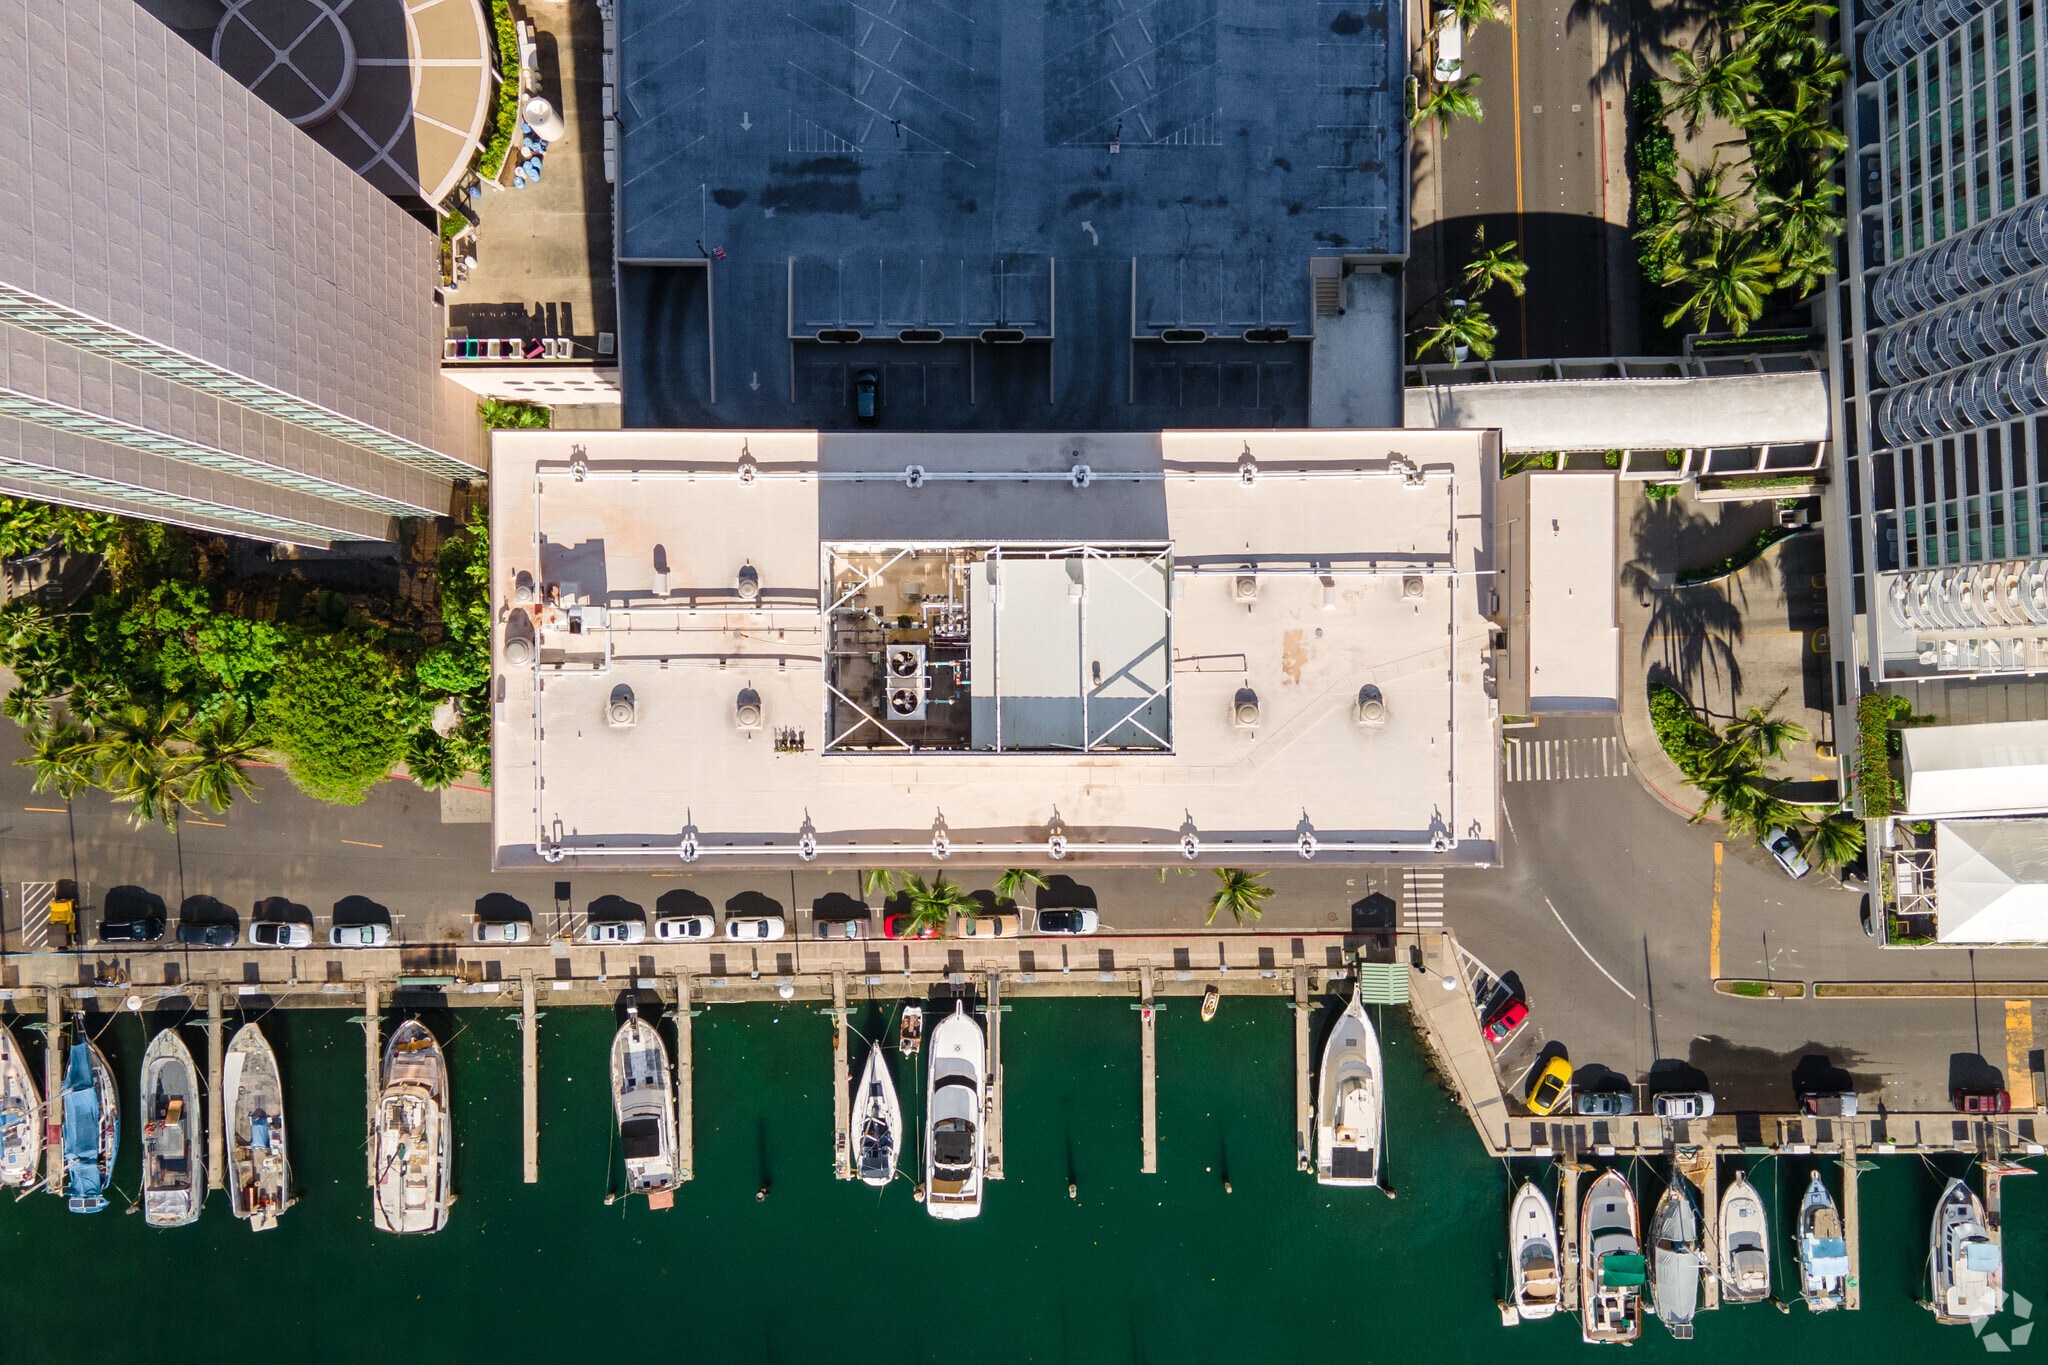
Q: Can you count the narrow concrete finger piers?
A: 13